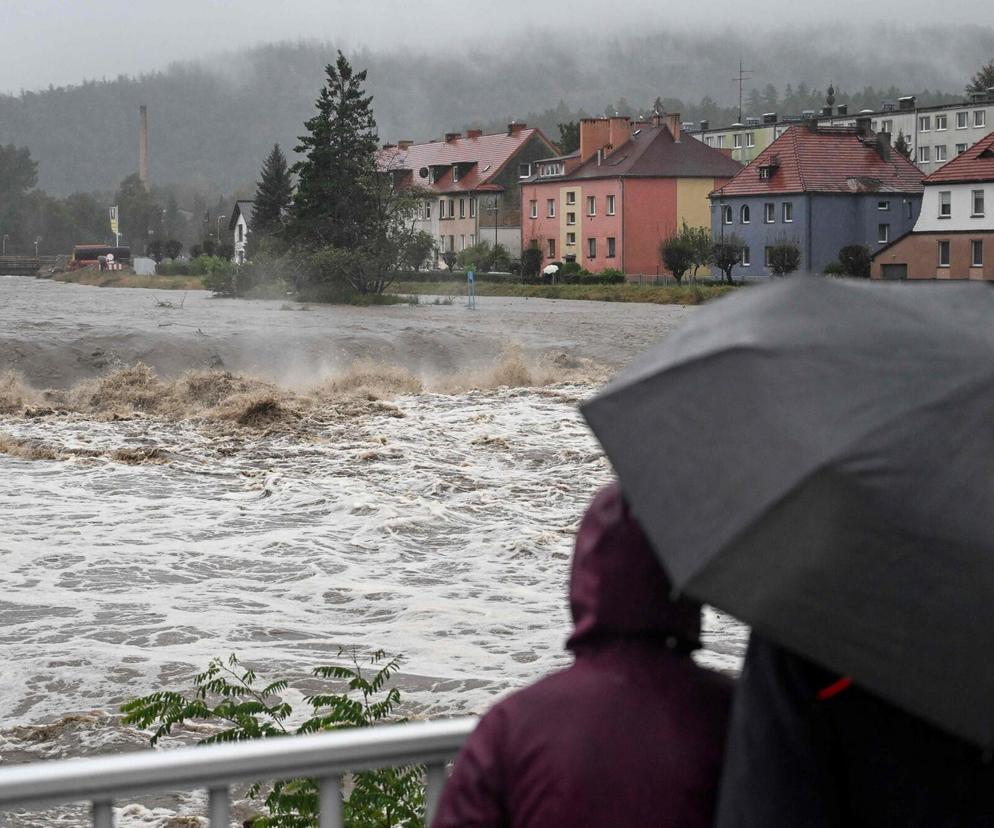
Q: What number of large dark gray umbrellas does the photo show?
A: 1